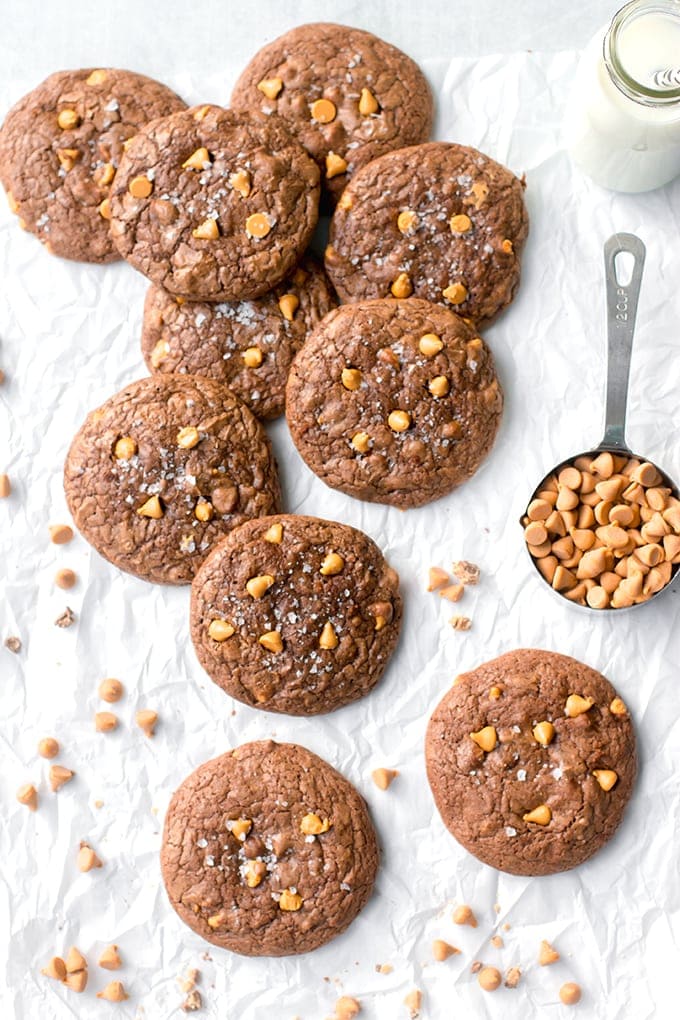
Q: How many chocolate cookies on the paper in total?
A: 10